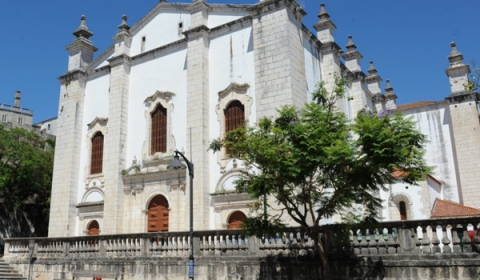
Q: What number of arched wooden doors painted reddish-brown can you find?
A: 3